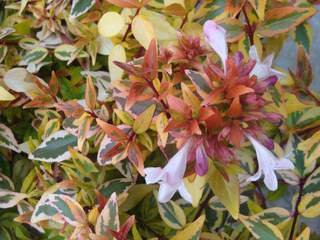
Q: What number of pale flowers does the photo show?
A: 4